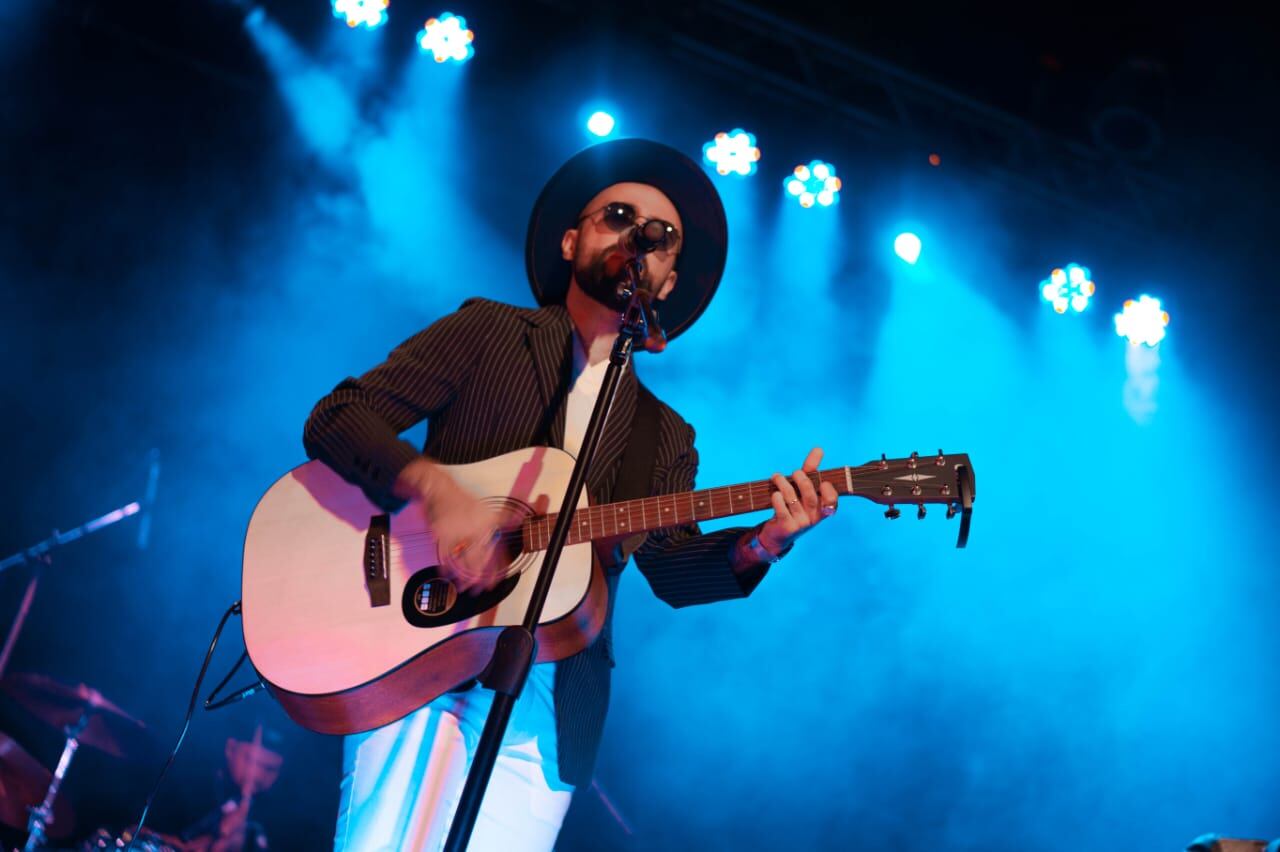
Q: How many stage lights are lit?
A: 8